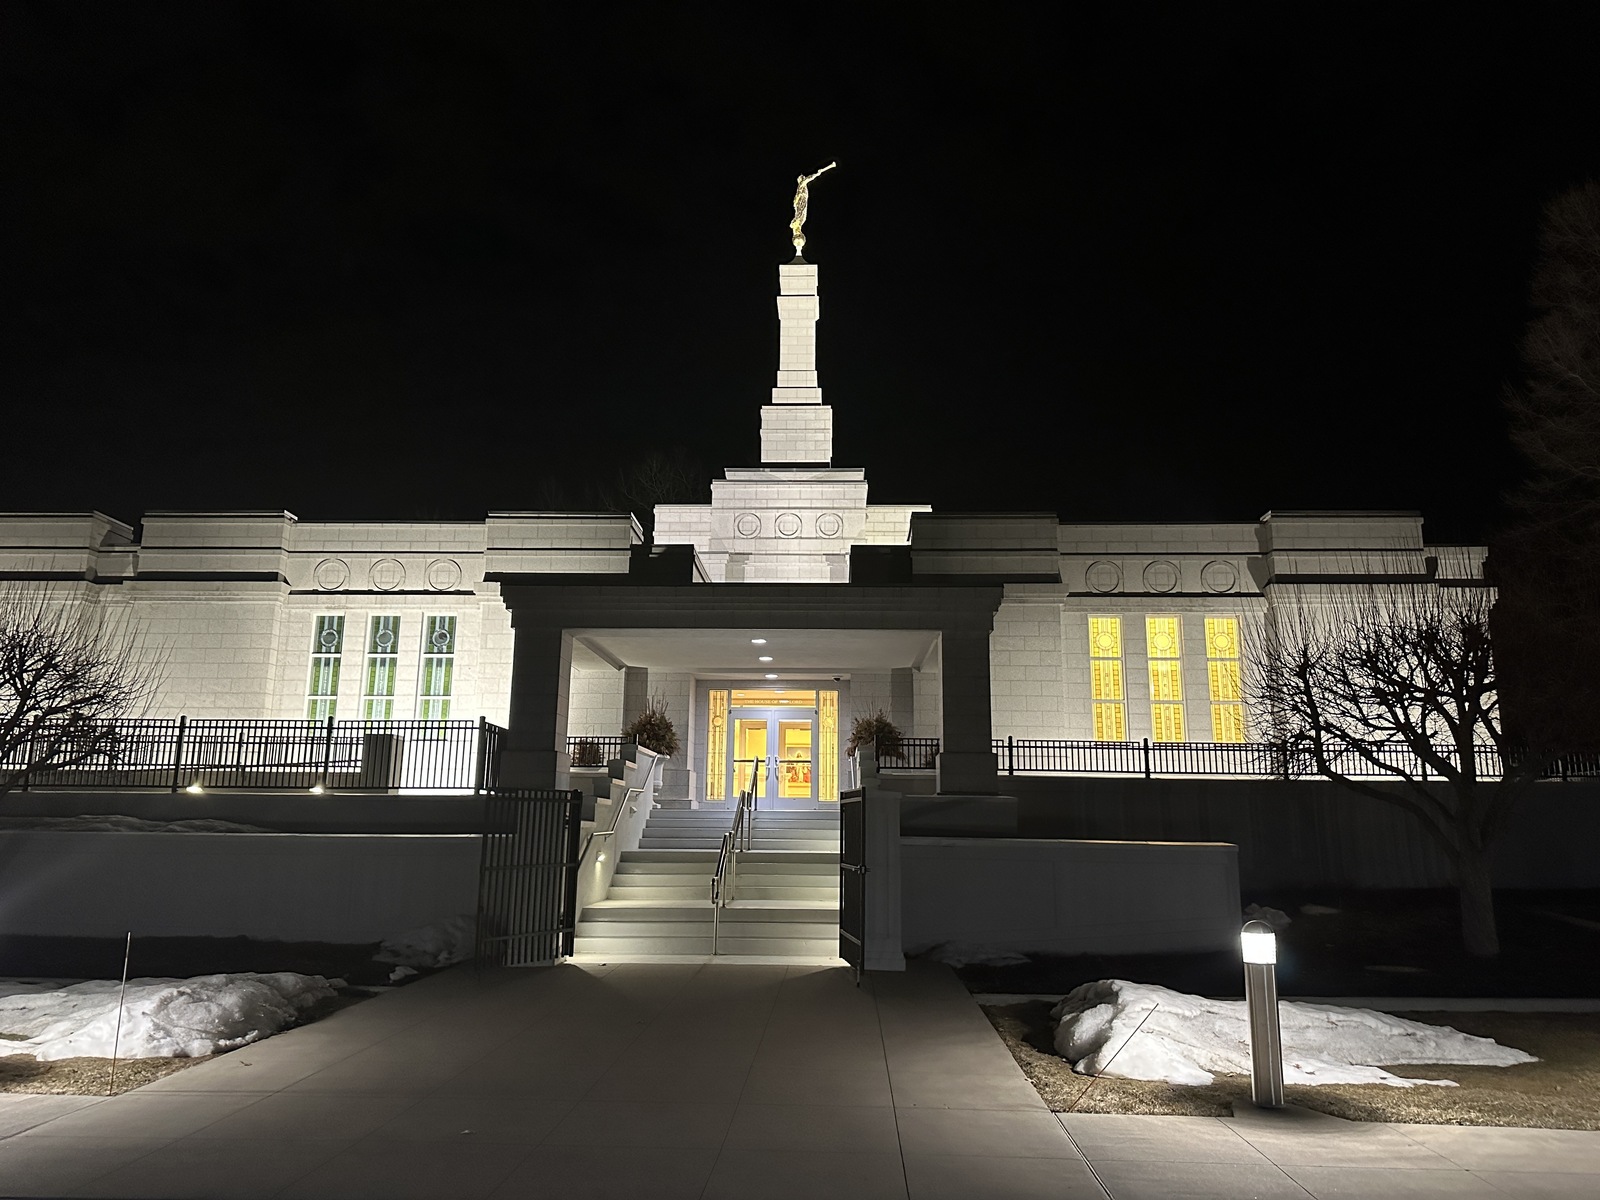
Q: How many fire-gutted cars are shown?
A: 0